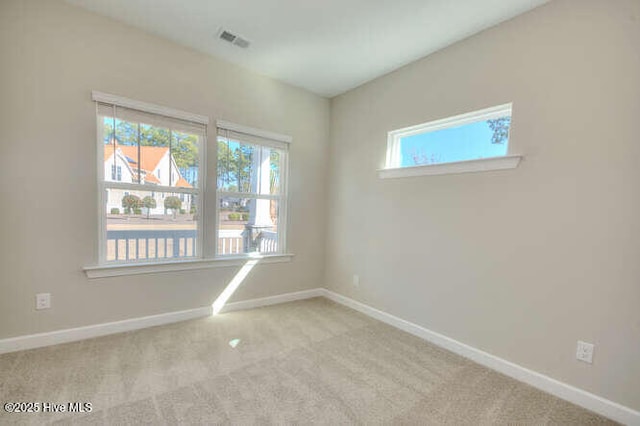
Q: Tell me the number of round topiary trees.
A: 3